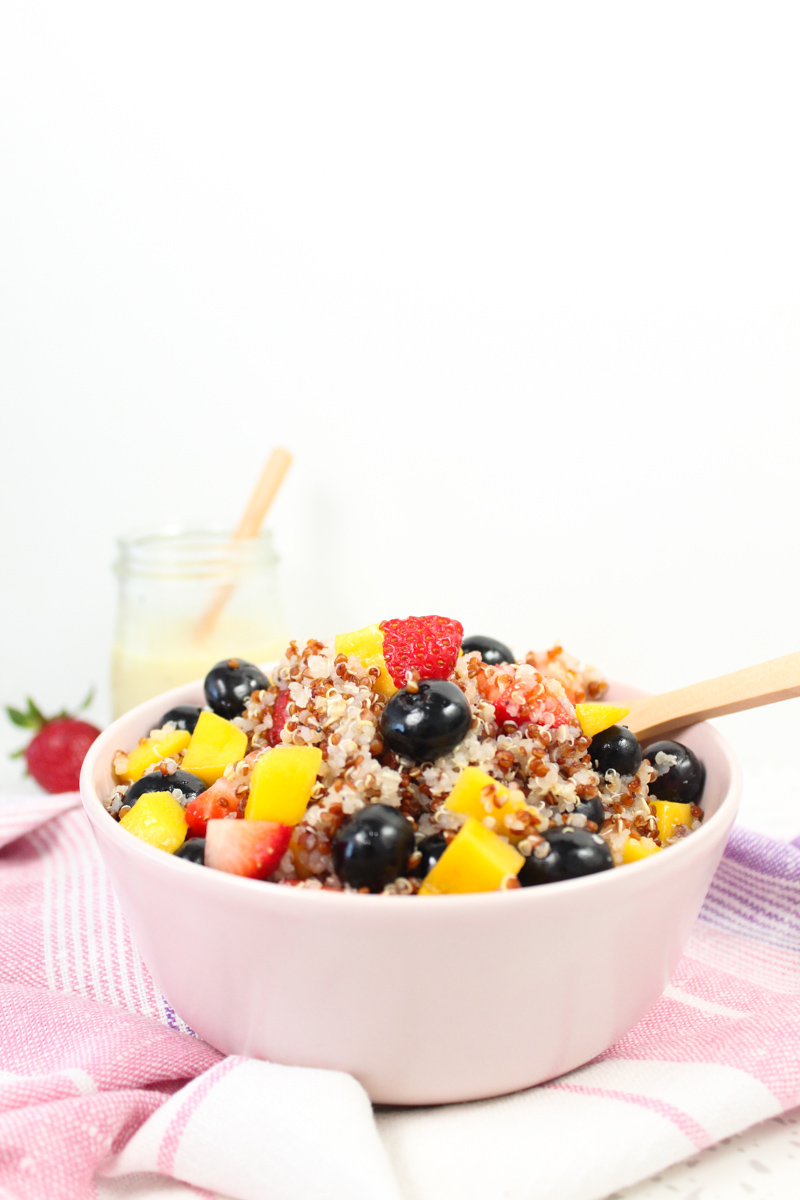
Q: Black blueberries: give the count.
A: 12